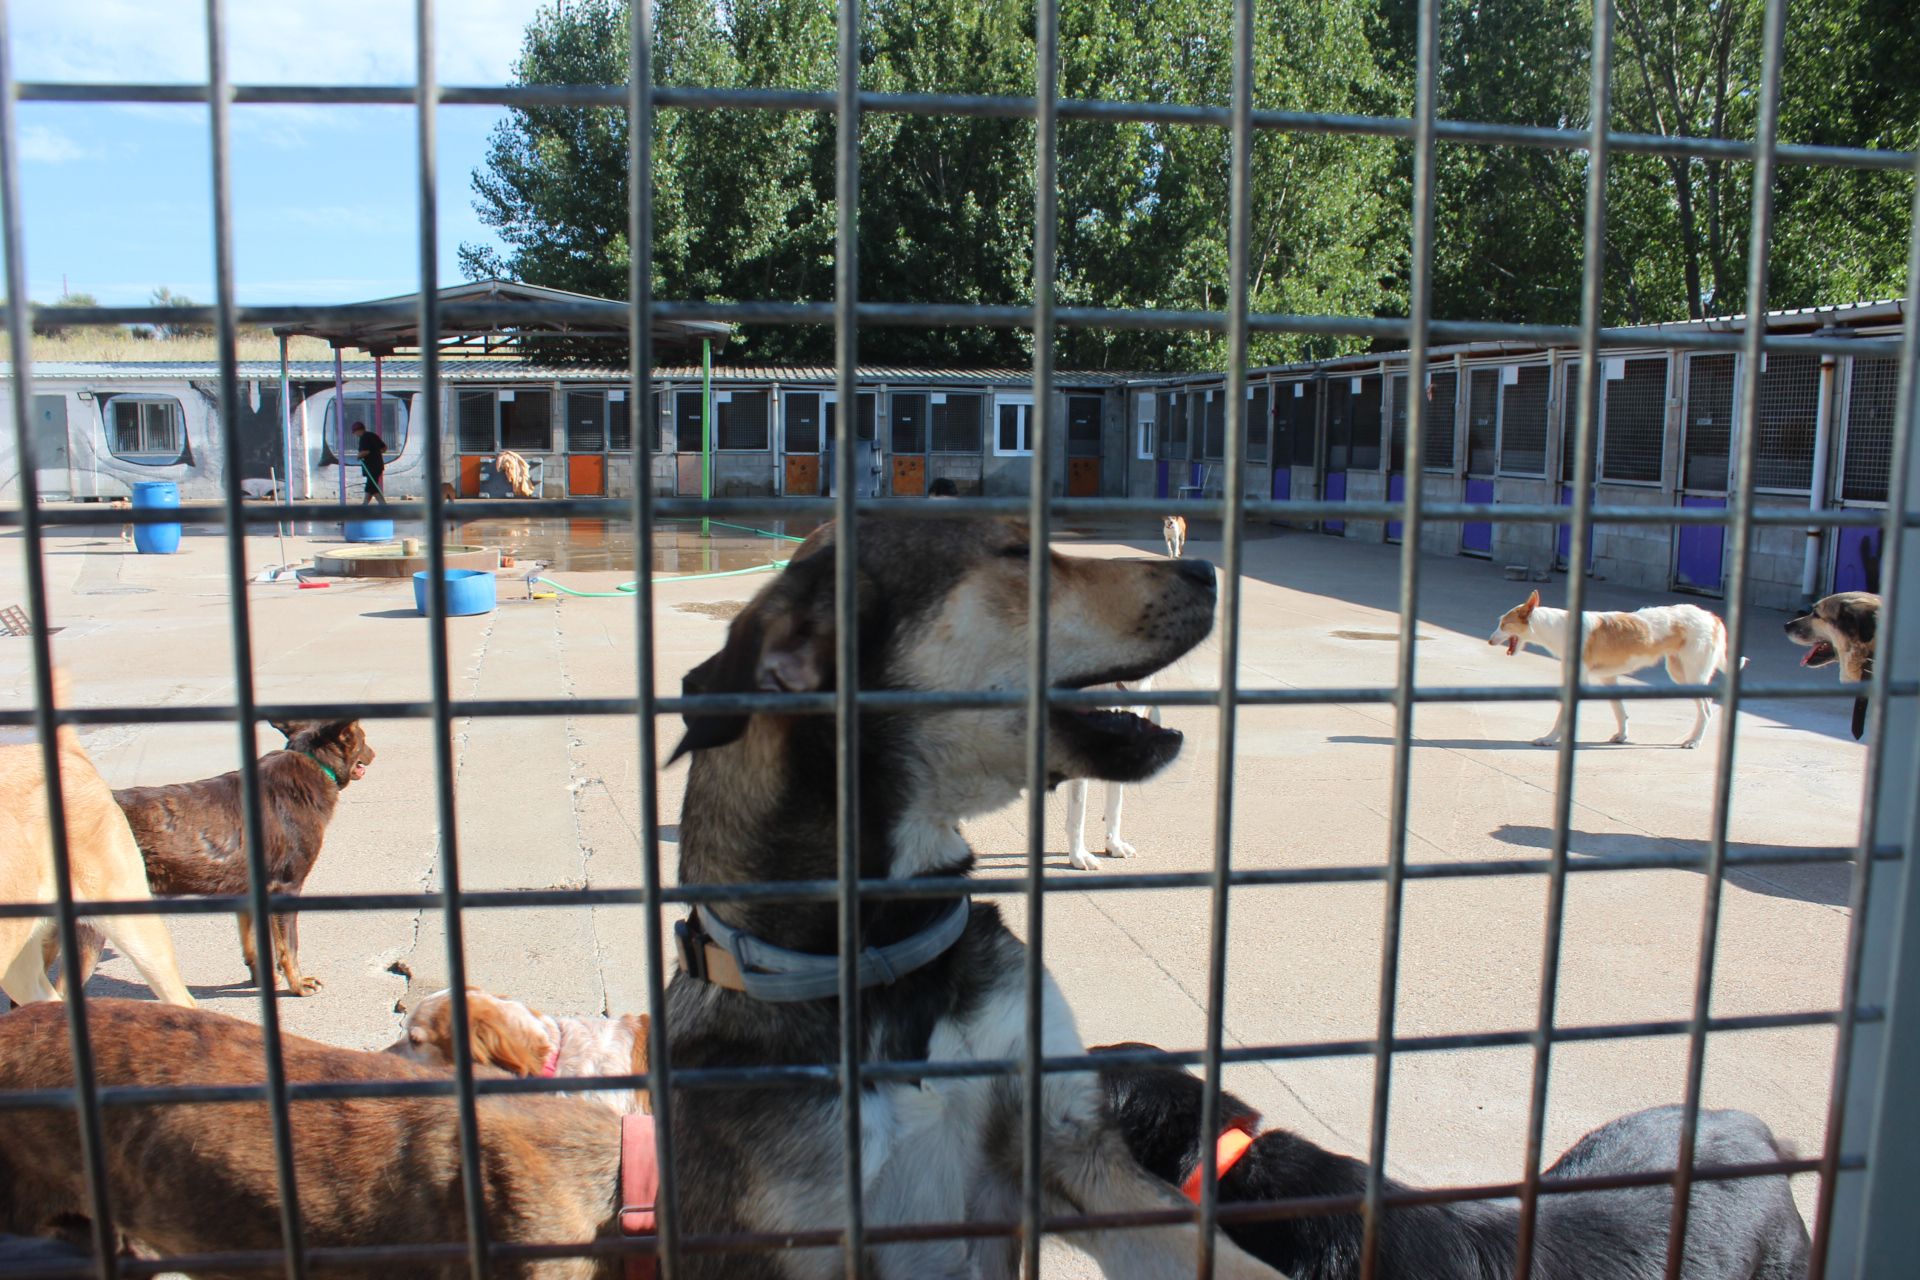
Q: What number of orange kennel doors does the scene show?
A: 5